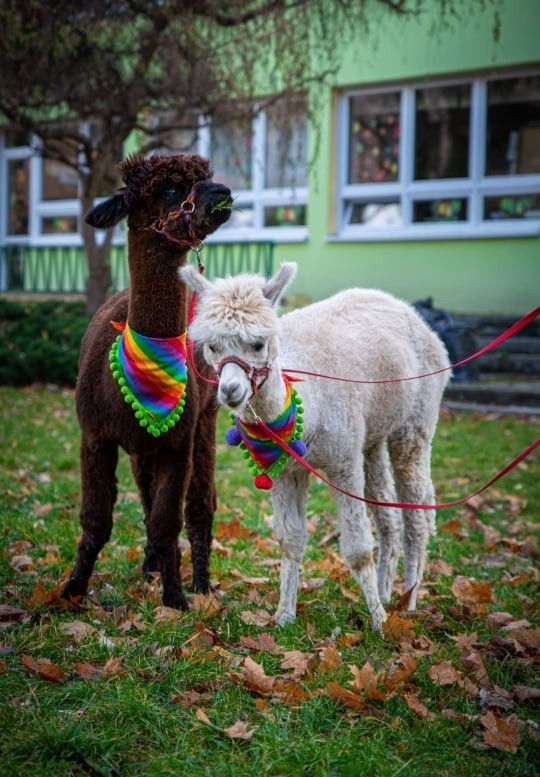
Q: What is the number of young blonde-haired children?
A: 0